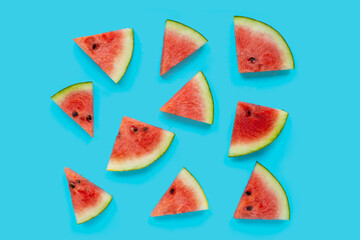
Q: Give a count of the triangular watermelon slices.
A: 10